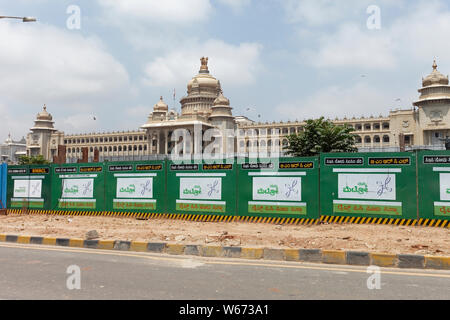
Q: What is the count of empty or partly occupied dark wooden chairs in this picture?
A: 0